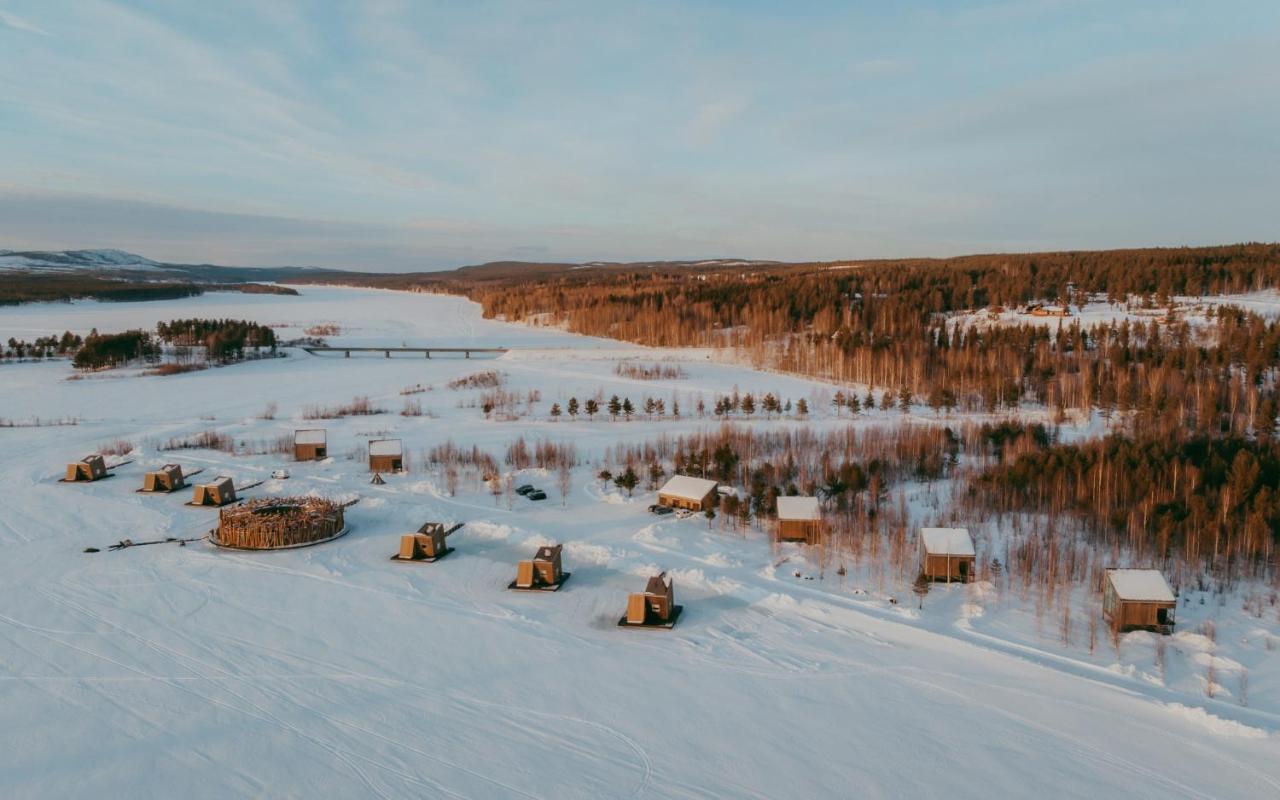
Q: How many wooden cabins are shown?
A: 12